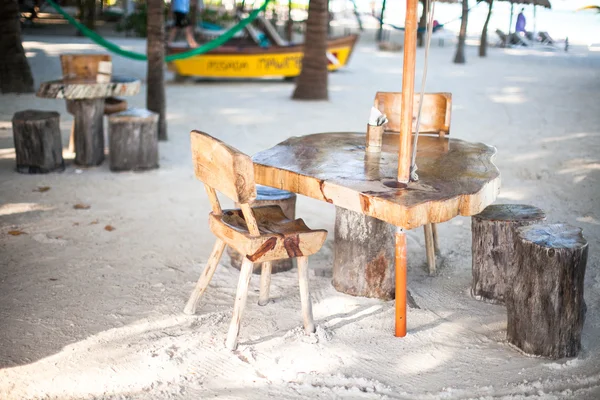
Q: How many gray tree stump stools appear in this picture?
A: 5